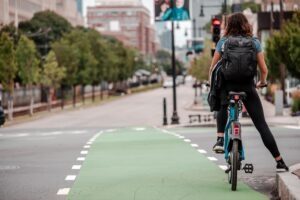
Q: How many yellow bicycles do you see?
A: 0